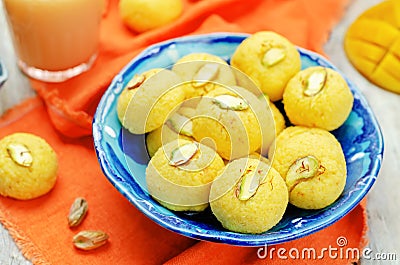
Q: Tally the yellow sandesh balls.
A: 12